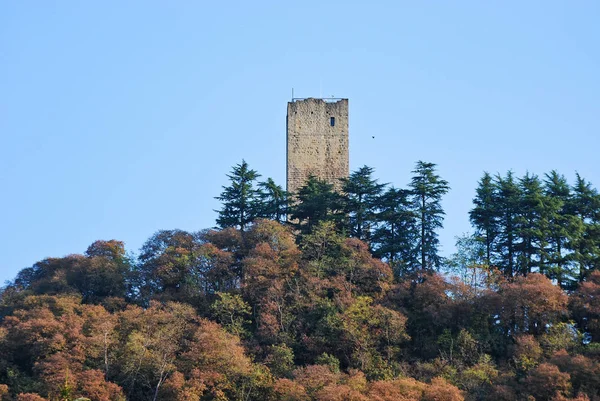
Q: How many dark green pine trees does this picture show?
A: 11